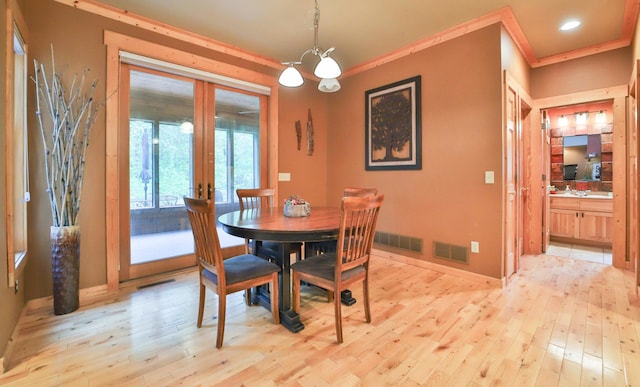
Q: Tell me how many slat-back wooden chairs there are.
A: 4